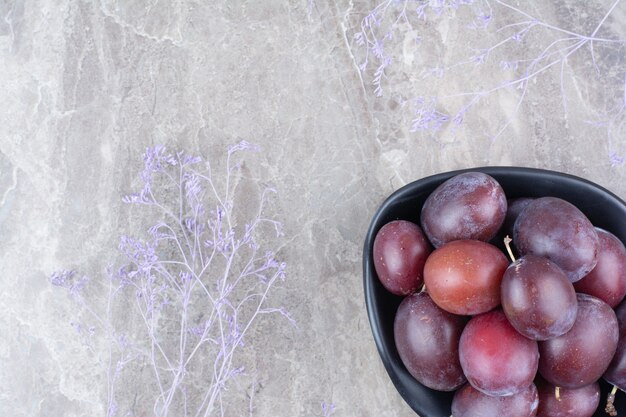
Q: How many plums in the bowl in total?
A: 13